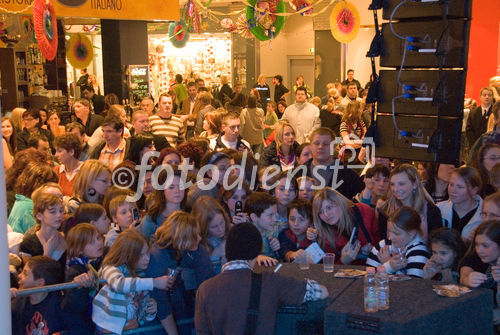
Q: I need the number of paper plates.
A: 3